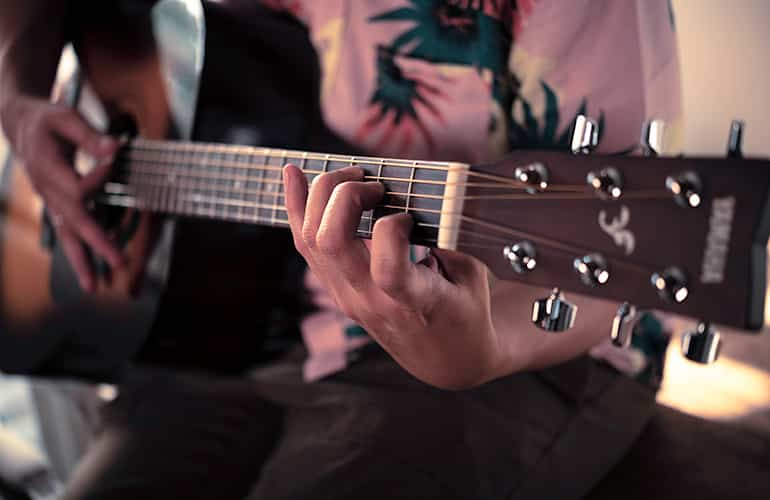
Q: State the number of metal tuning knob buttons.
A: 6